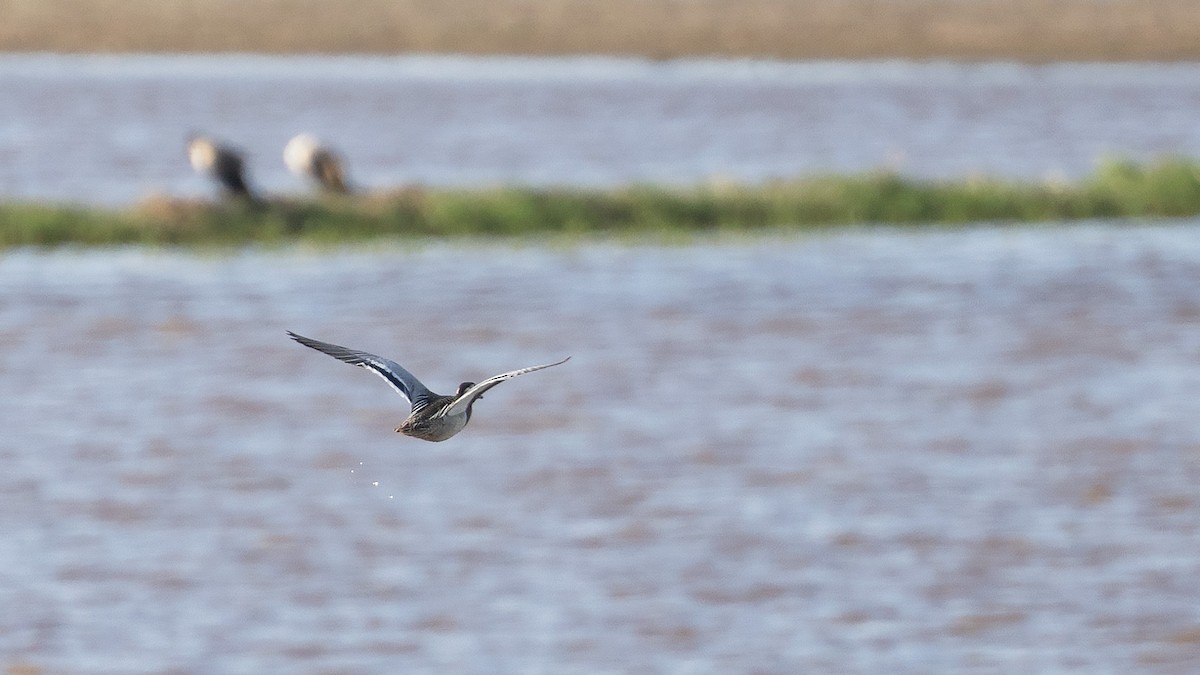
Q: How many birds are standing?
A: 2